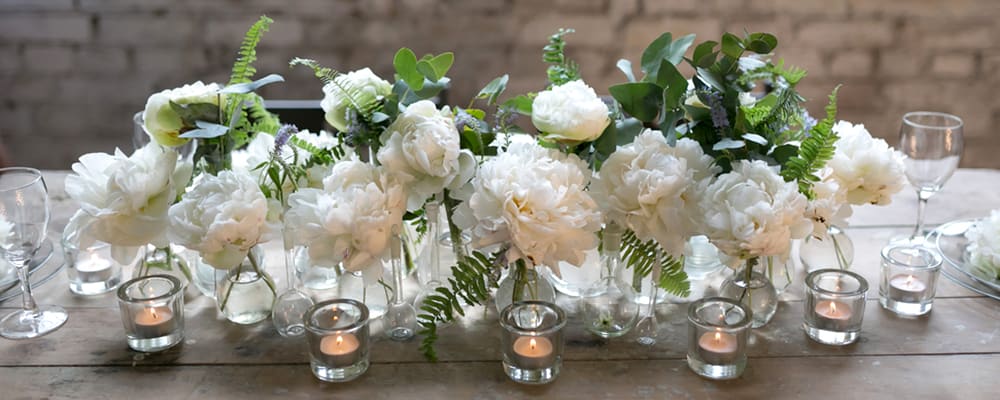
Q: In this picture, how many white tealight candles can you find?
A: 7